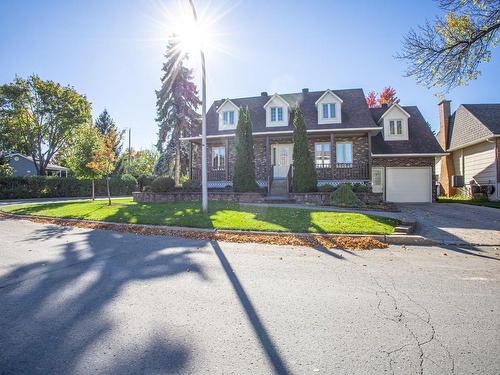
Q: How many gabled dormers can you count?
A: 4